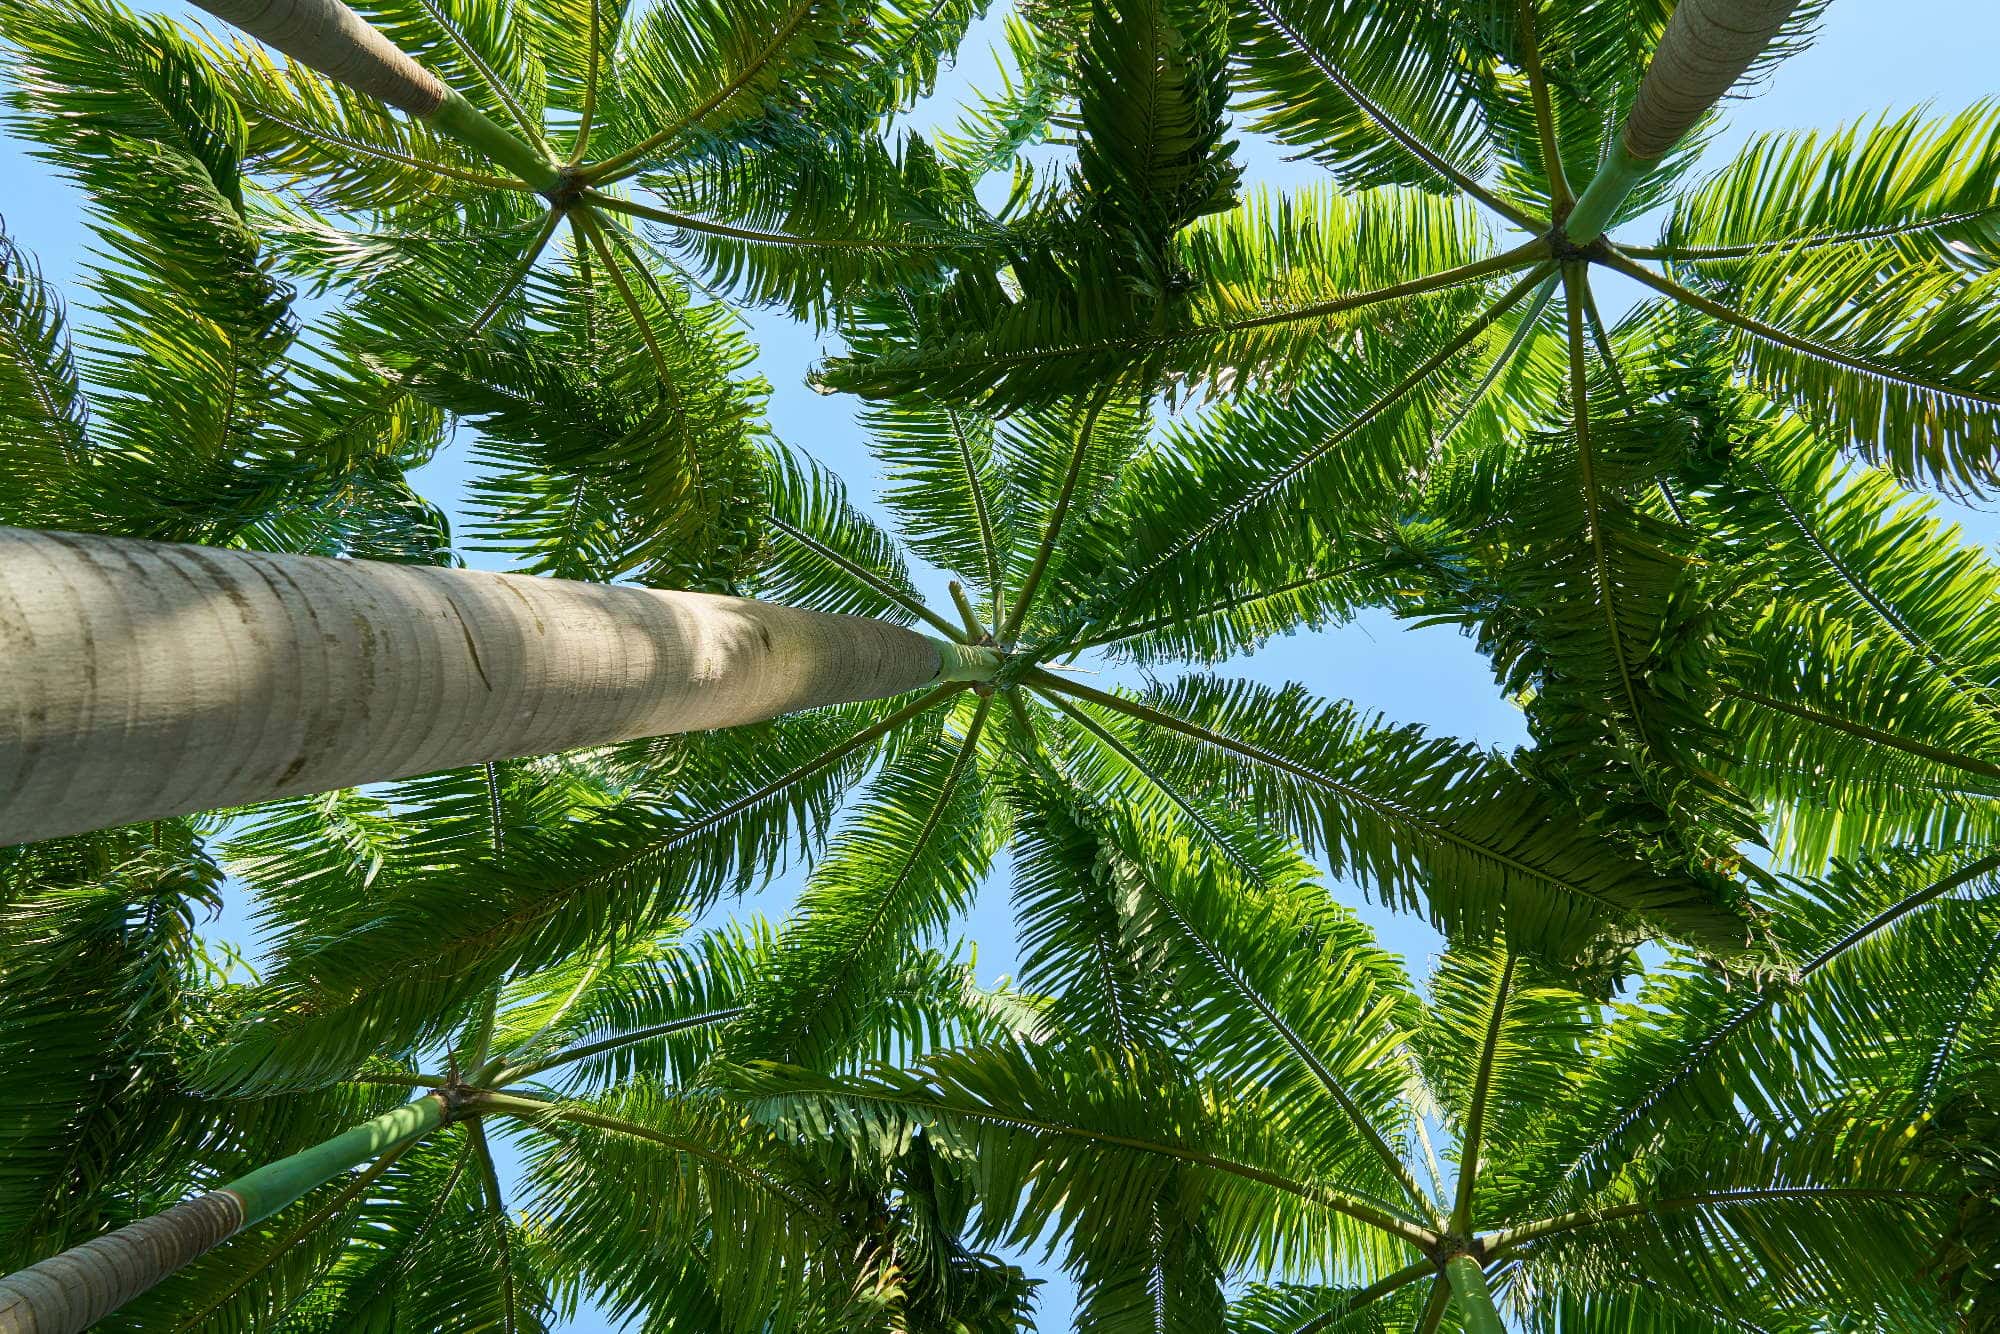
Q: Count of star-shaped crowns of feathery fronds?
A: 5